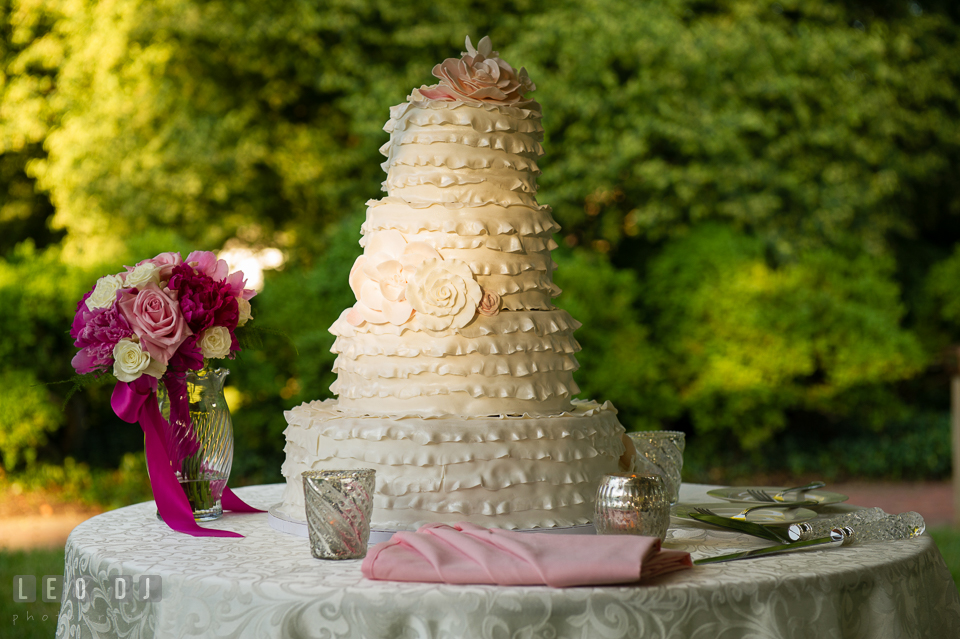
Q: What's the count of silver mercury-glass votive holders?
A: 3